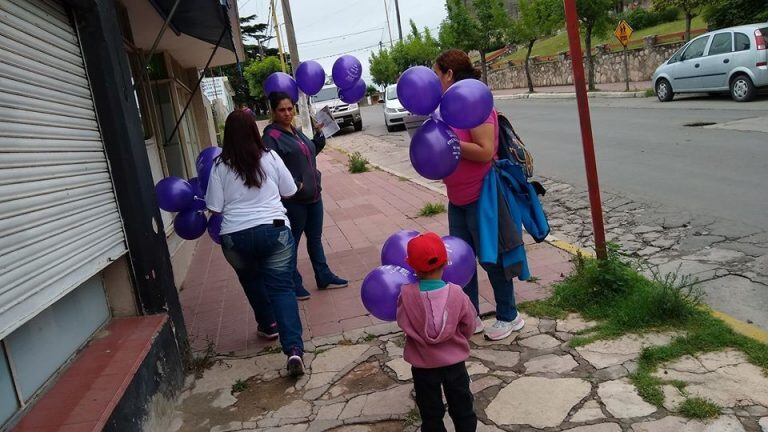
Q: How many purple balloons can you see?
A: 15